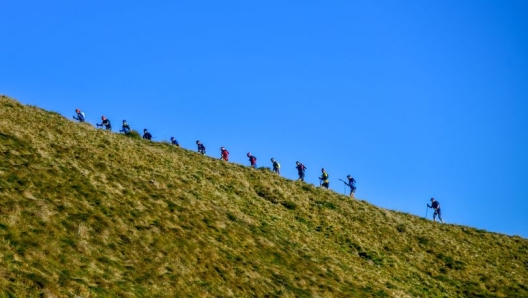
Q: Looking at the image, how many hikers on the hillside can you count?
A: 13